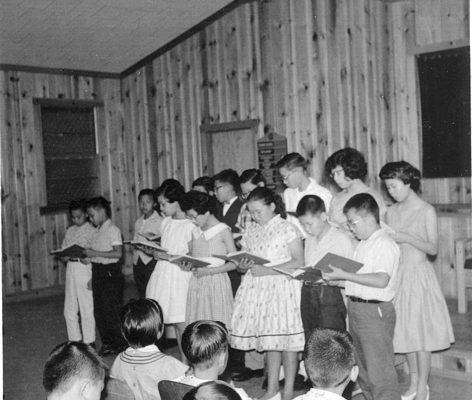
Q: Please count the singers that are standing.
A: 14